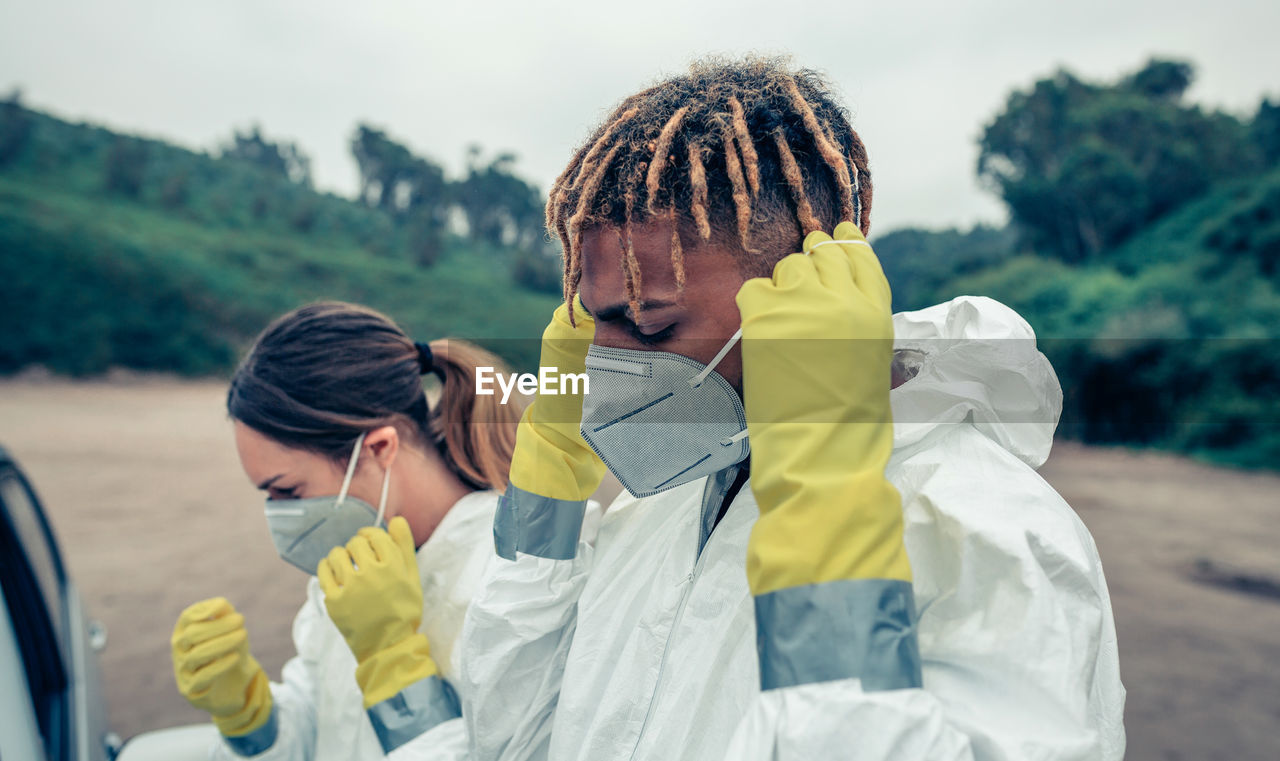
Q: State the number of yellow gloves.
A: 4